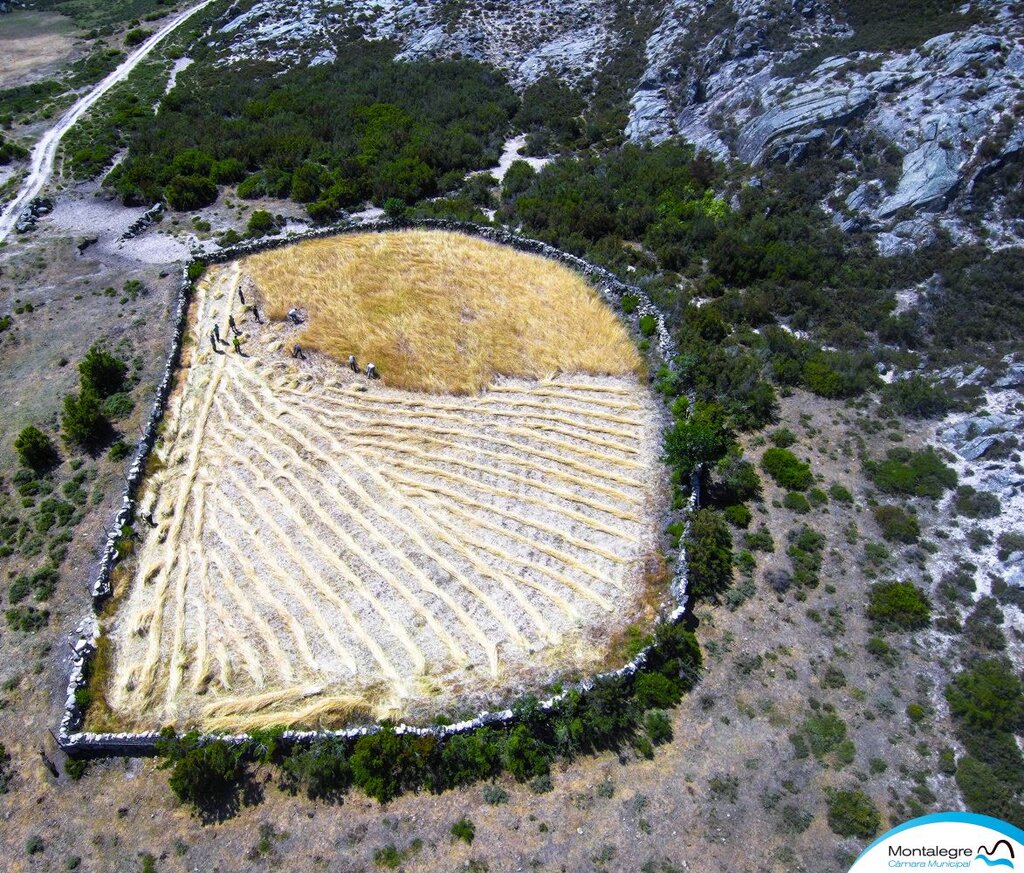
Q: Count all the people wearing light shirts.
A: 3